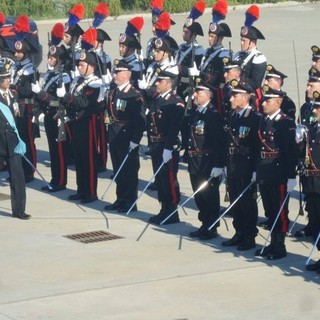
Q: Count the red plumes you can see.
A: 12